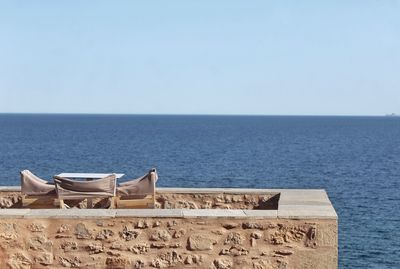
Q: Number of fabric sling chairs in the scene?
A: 3